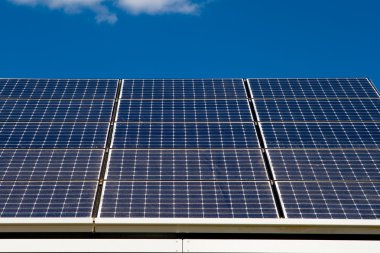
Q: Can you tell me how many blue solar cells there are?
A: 15